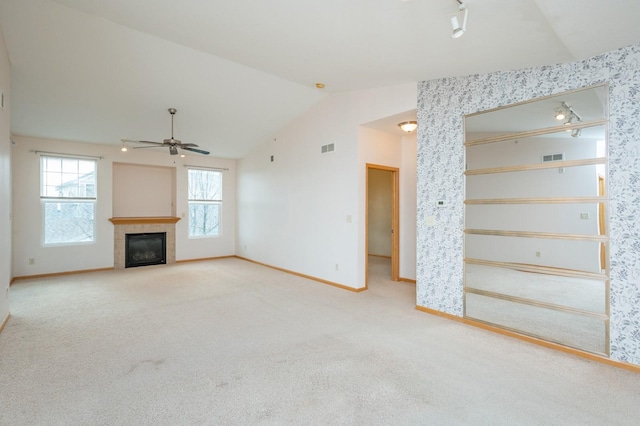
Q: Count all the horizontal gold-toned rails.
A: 6